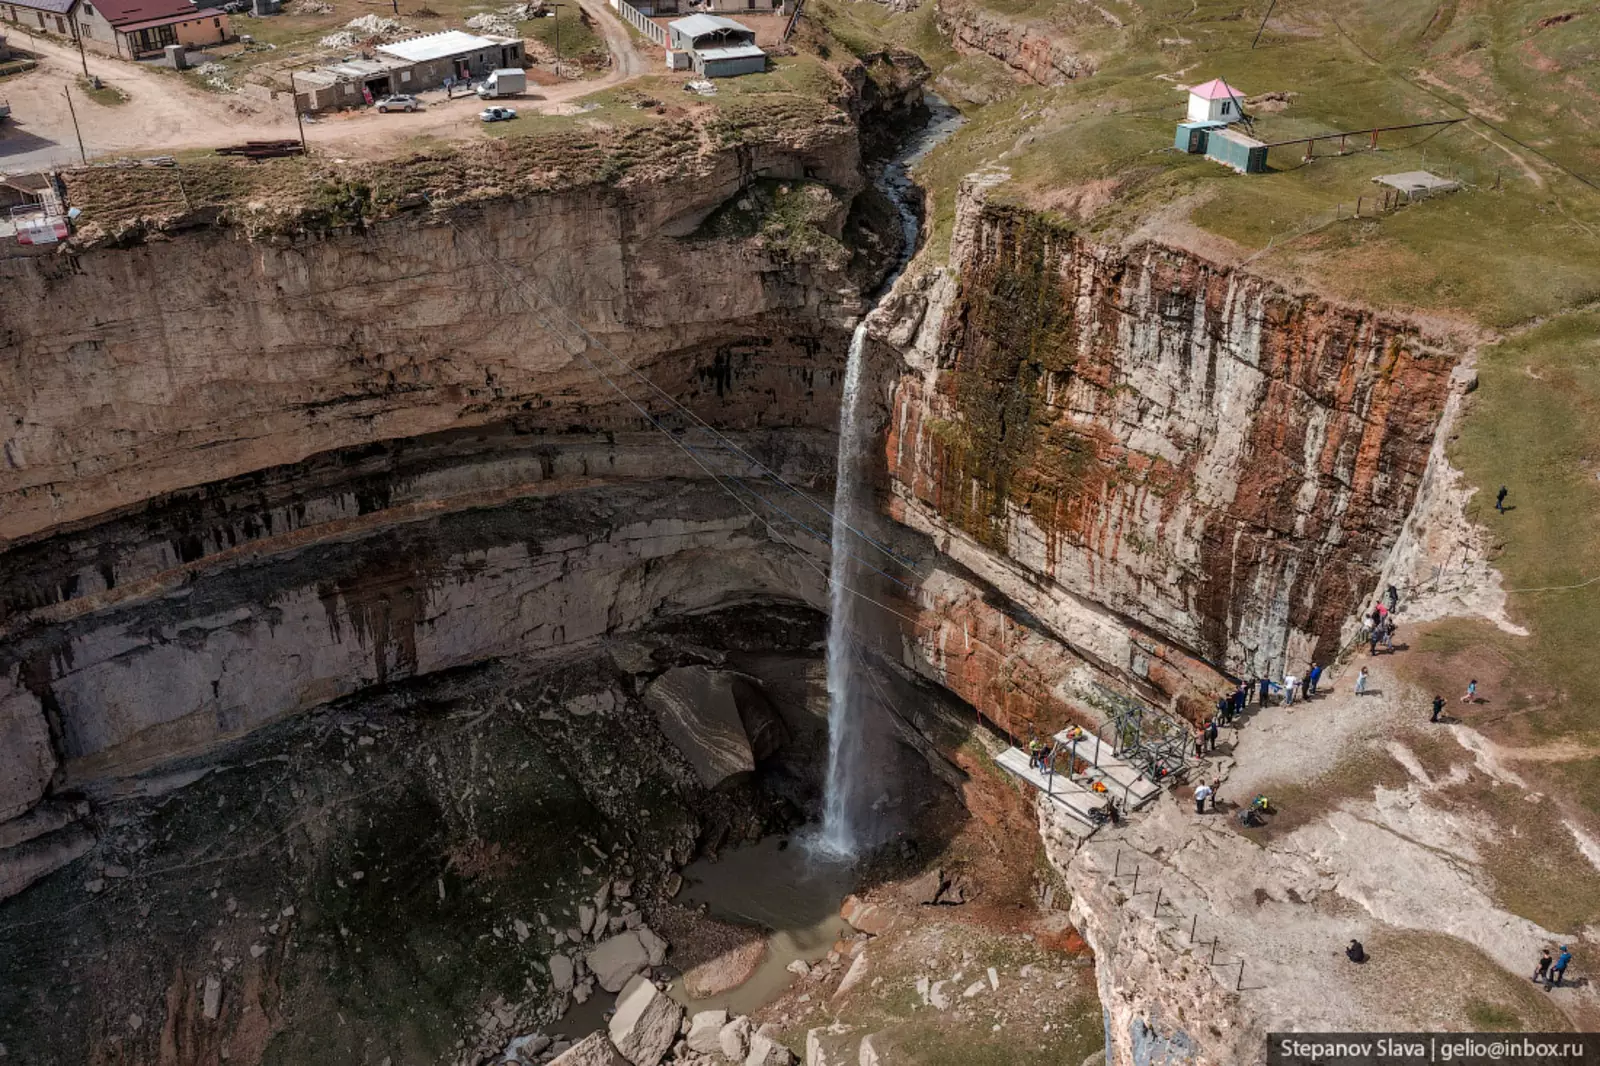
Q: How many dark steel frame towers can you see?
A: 1